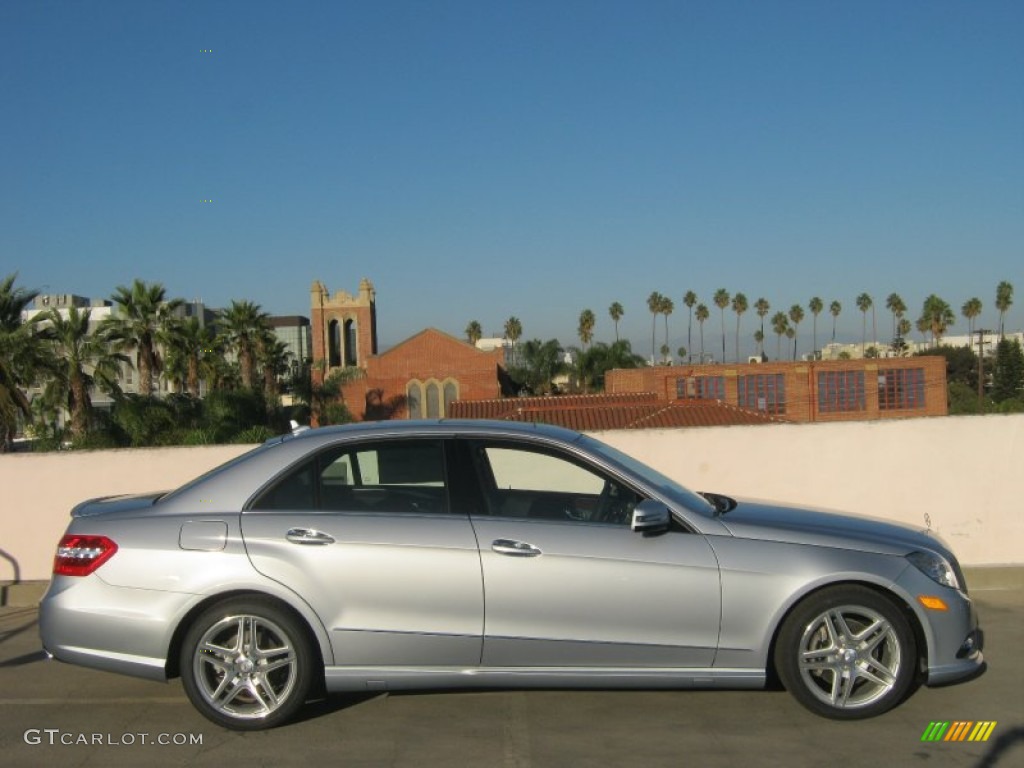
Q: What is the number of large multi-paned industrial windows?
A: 4